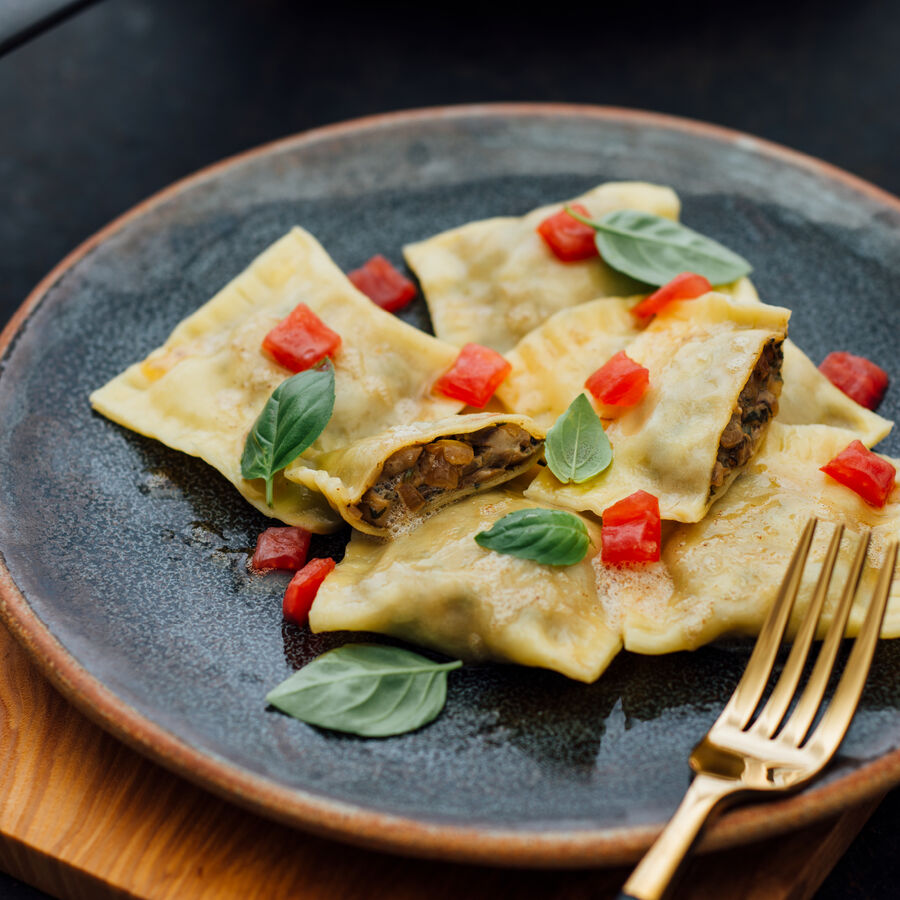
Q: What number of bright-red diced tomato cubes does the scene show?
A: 11